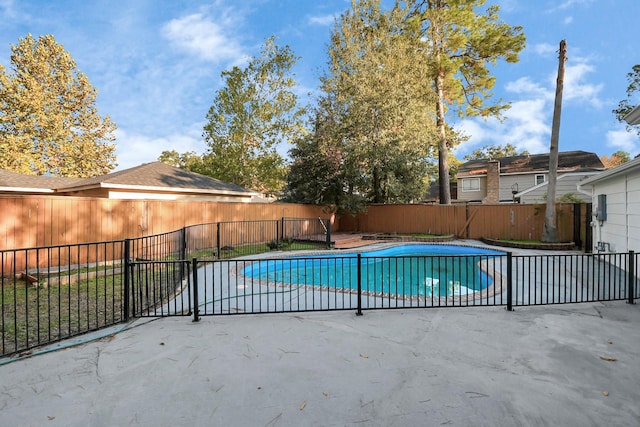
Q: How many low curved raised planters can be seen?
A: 2